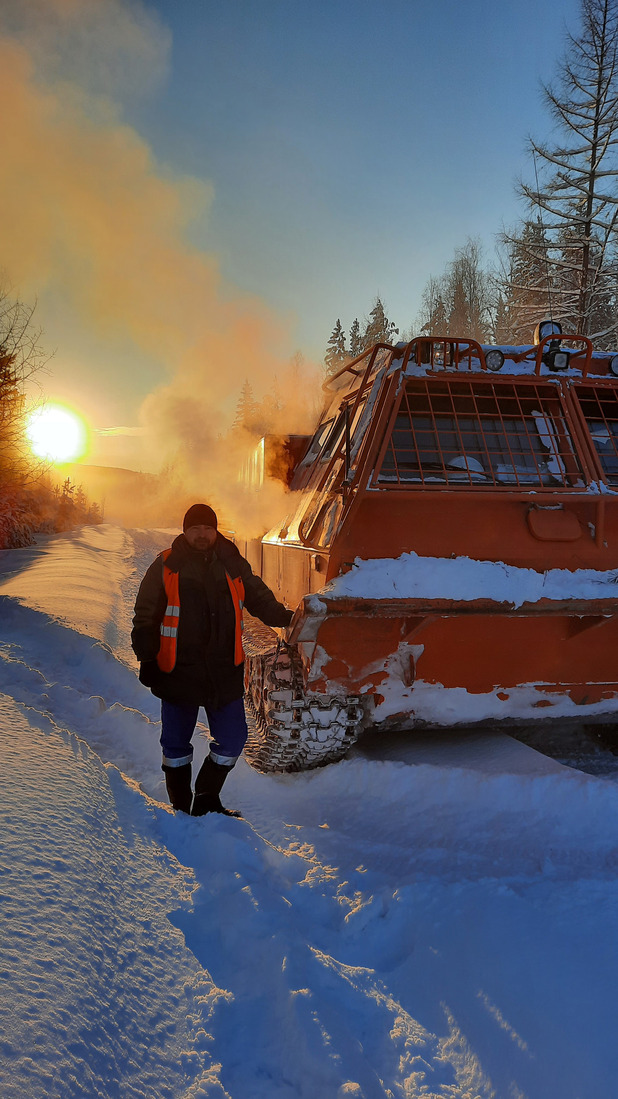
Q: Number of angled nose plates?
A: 1